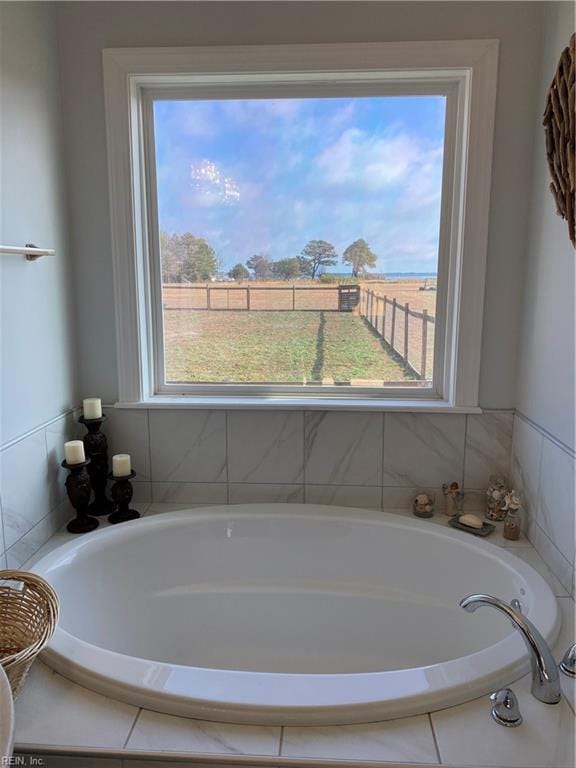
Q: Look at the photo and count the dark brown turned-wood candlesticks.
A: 3